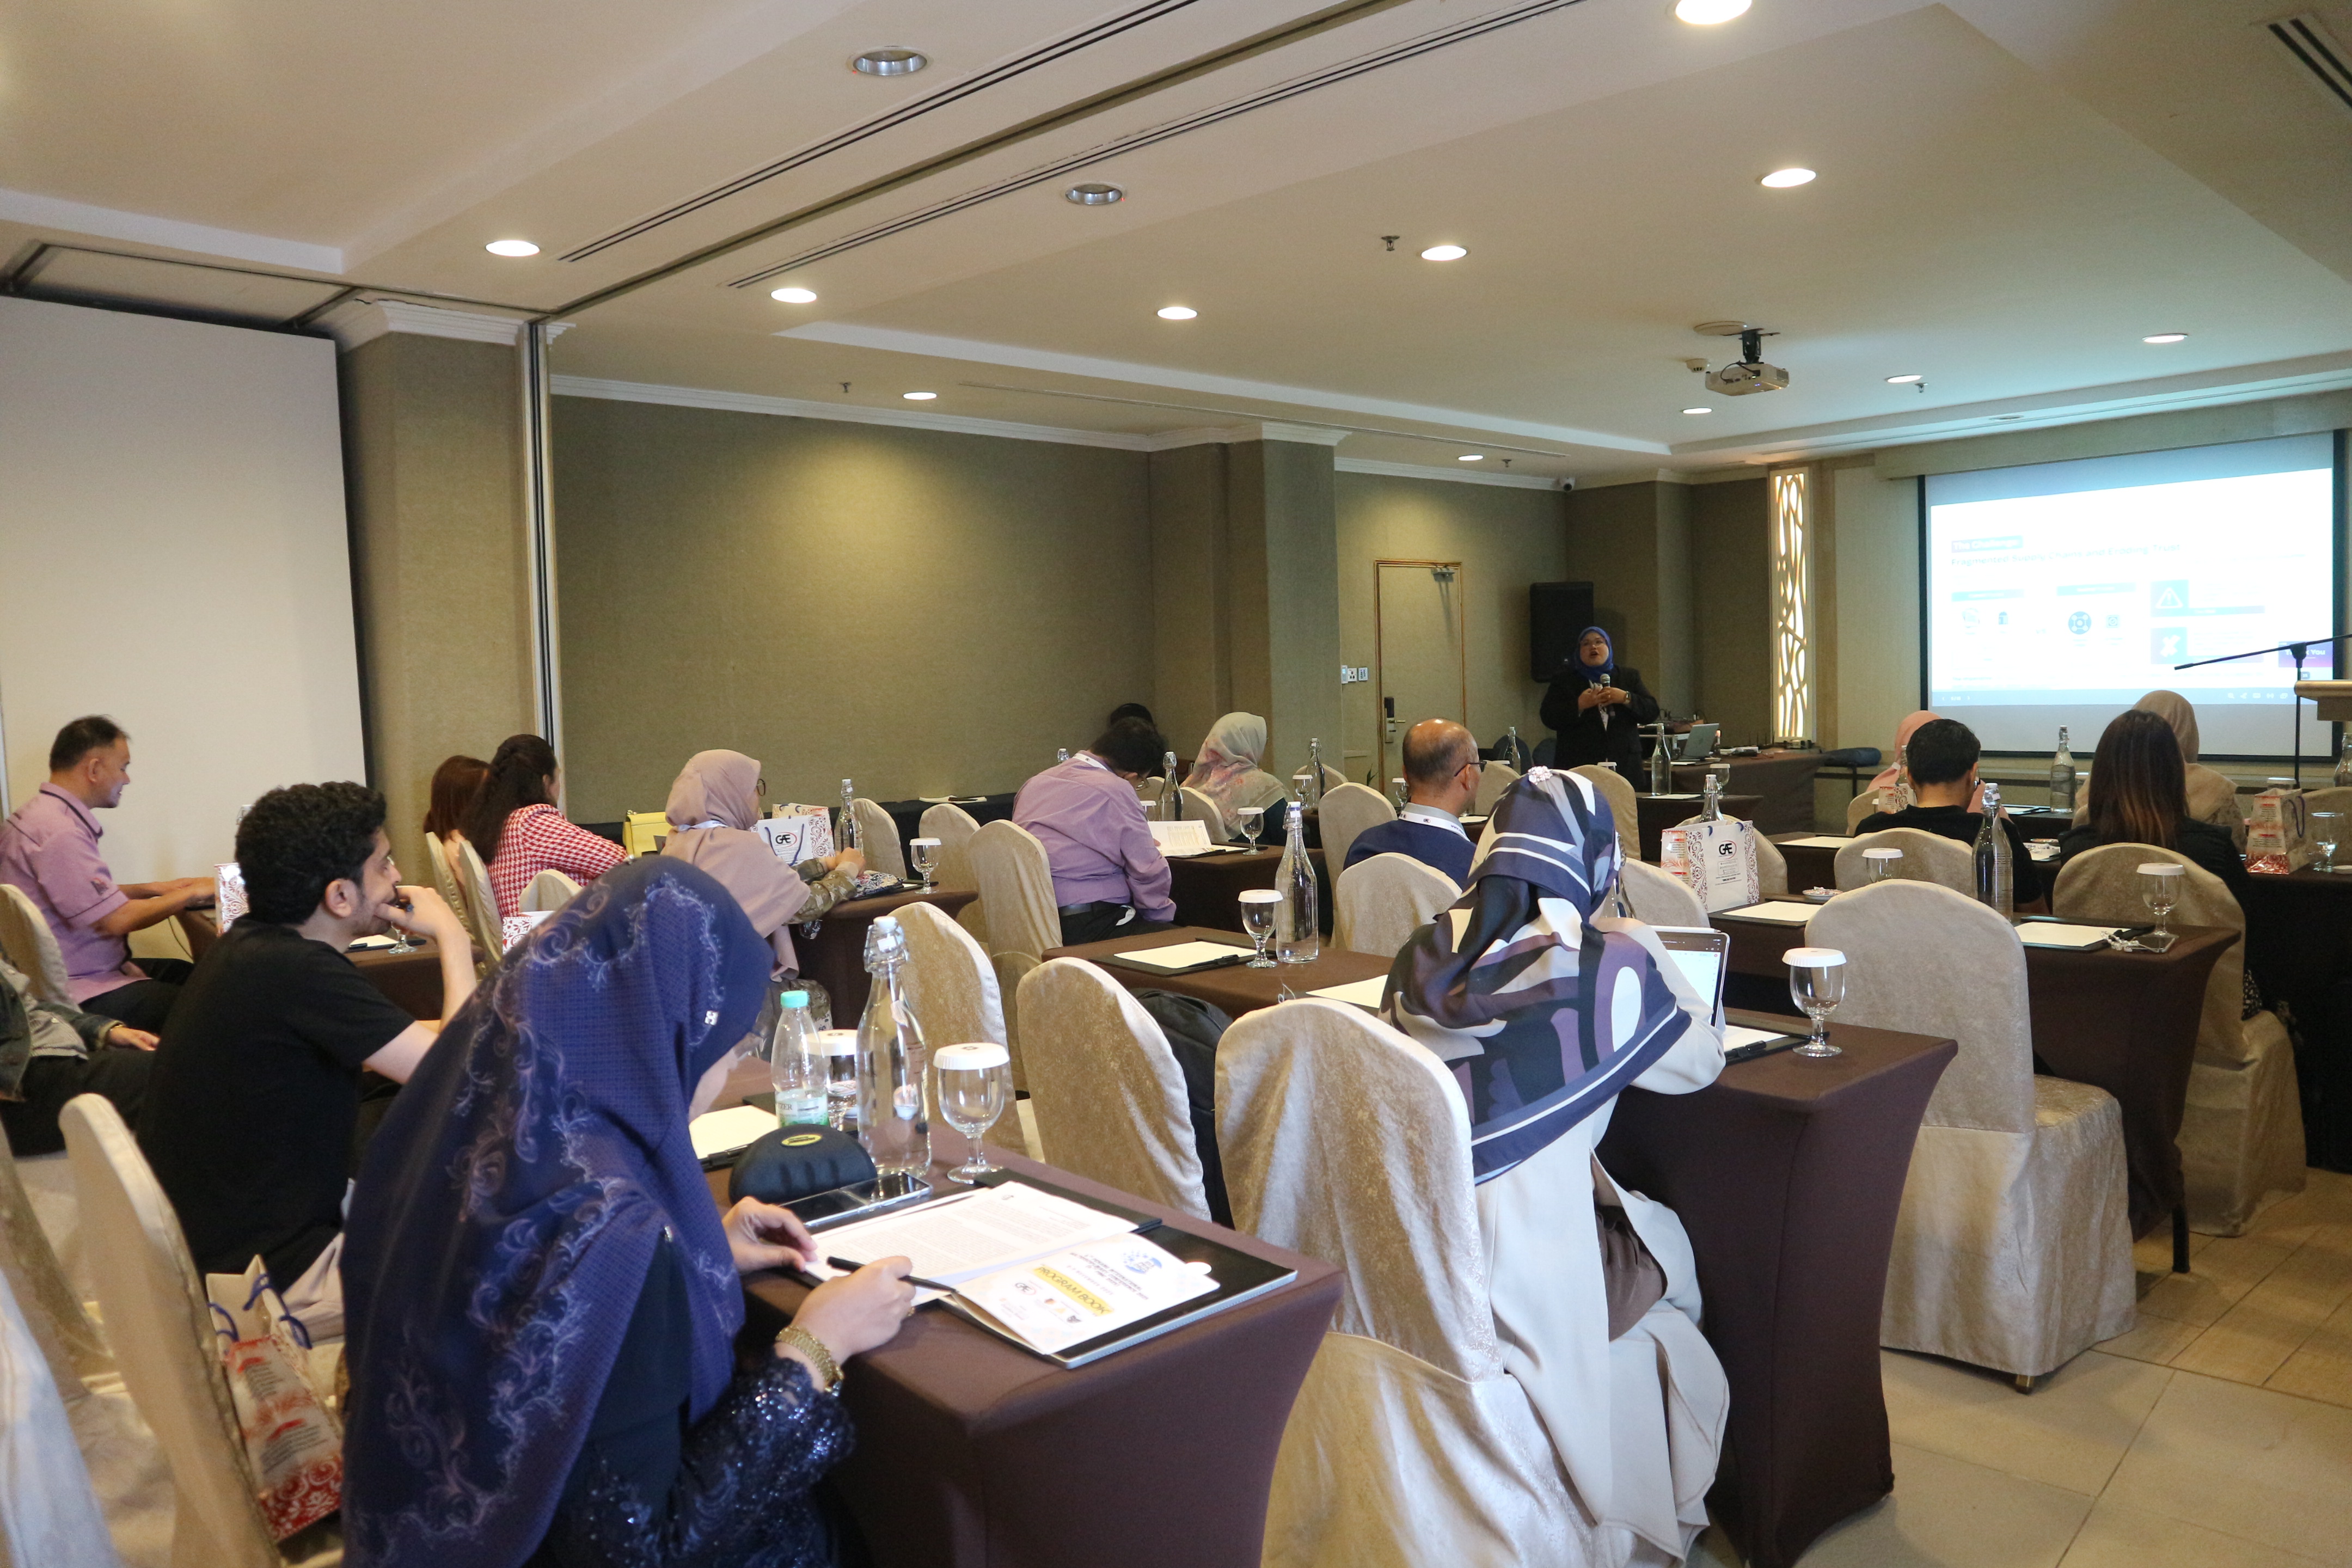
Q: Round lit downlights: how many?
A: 11